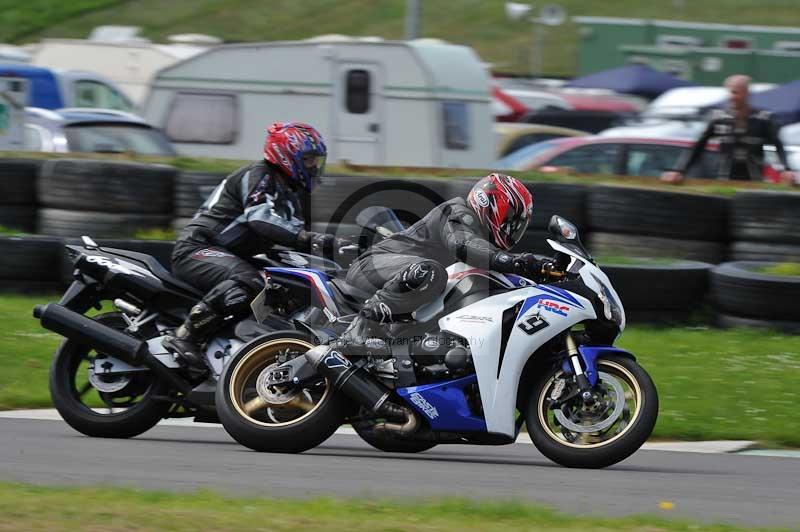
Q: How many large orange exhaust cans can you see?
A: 0